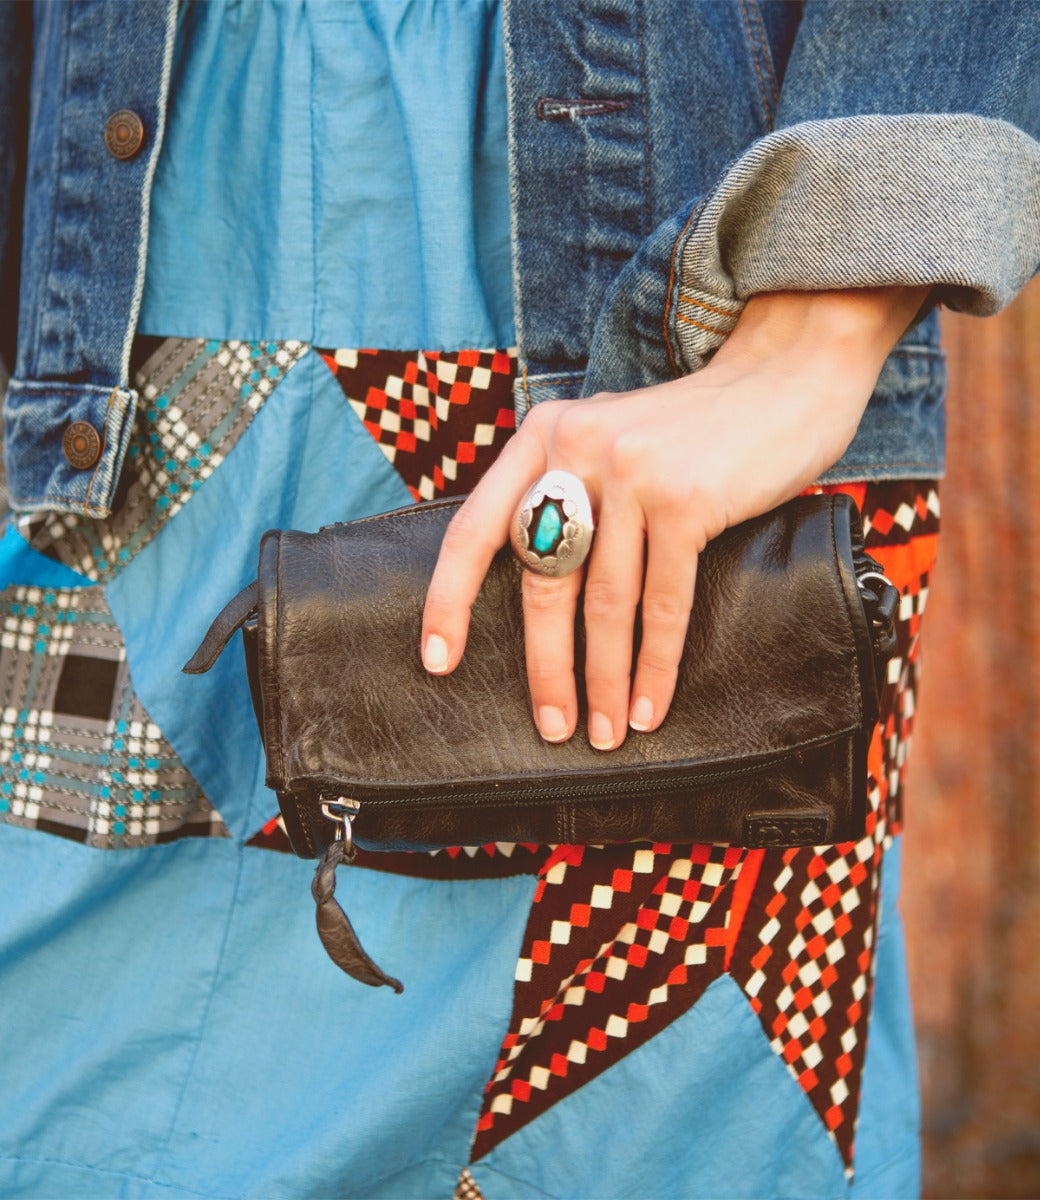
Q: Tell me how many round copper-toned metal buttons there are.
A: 2